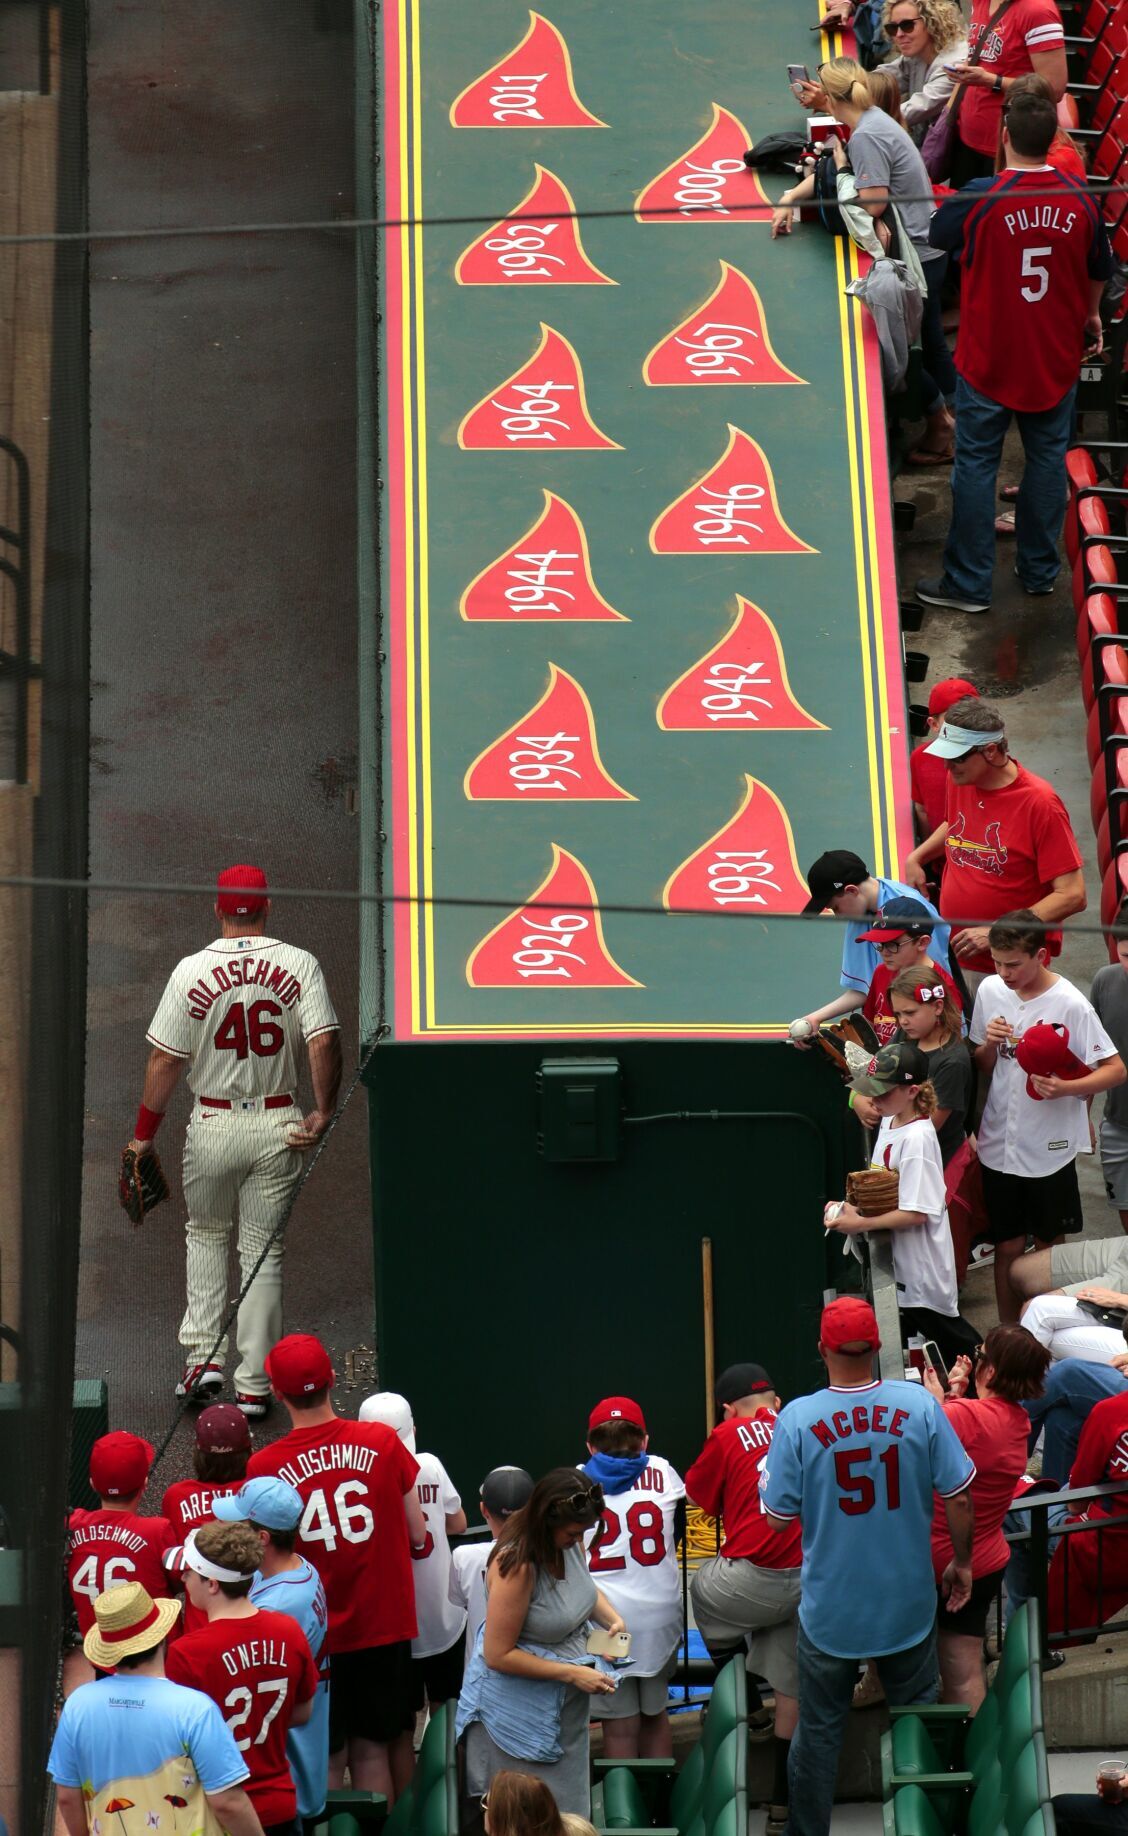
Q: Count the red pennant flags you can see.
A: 11